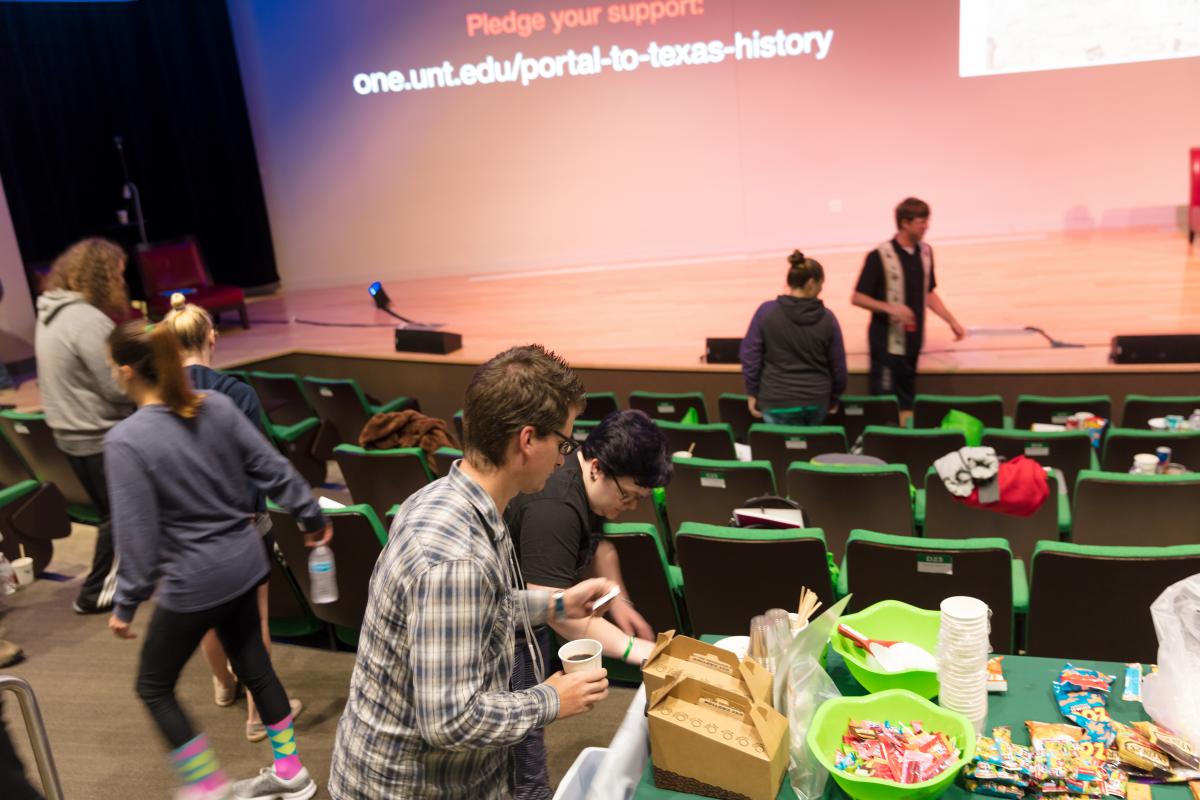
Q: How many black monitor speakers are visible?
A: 3